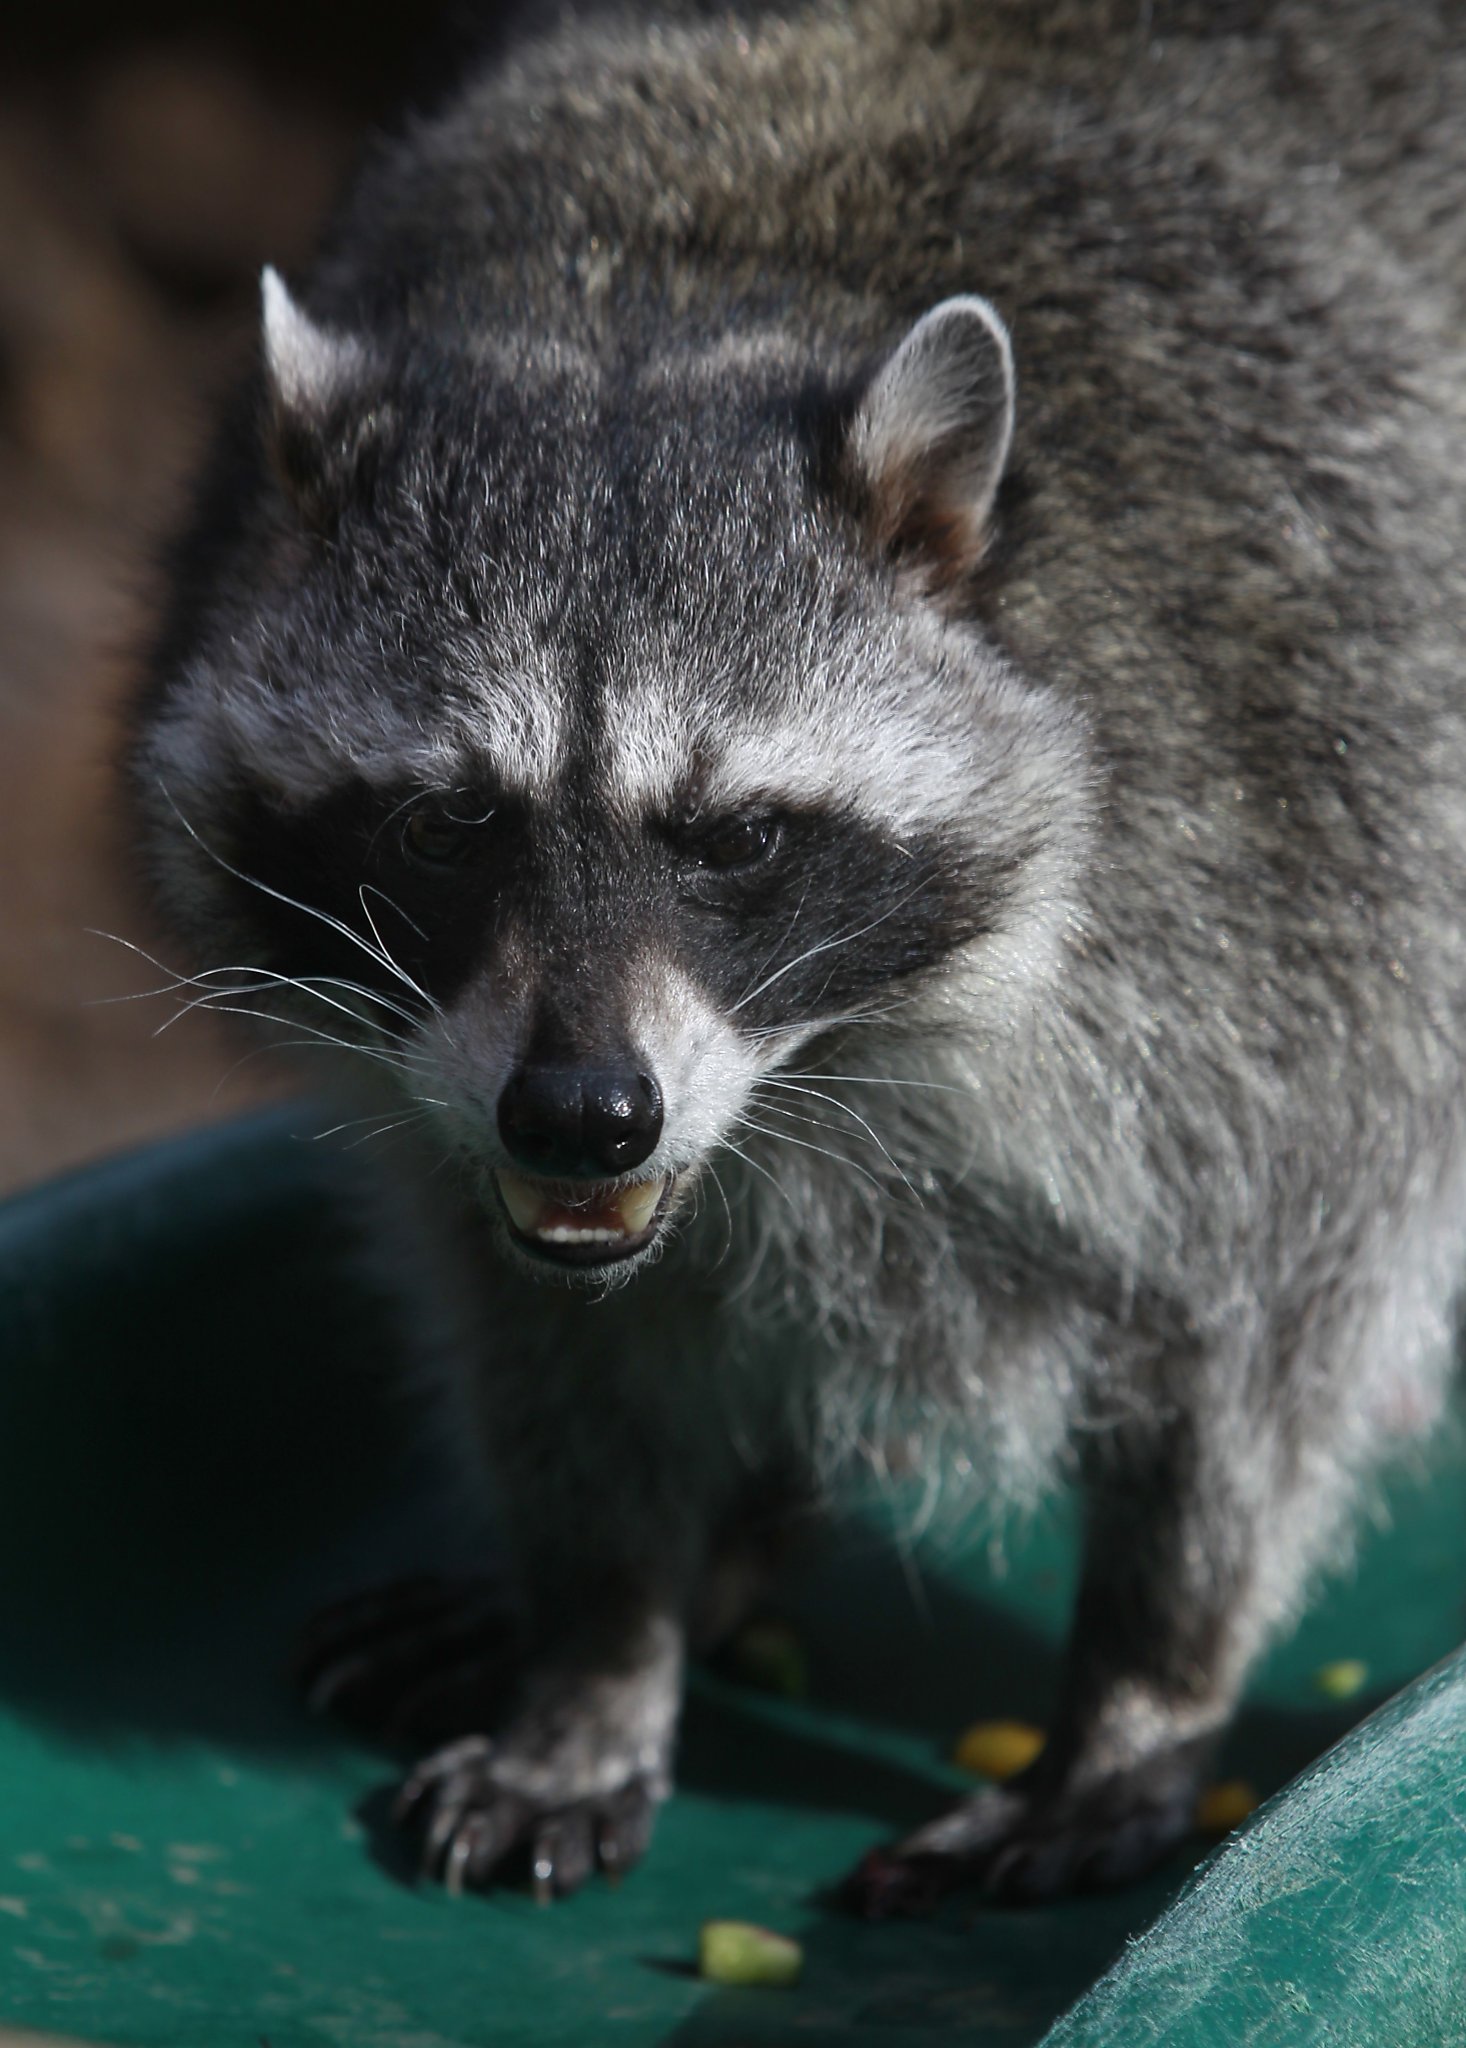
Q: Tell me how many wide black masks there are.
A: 1